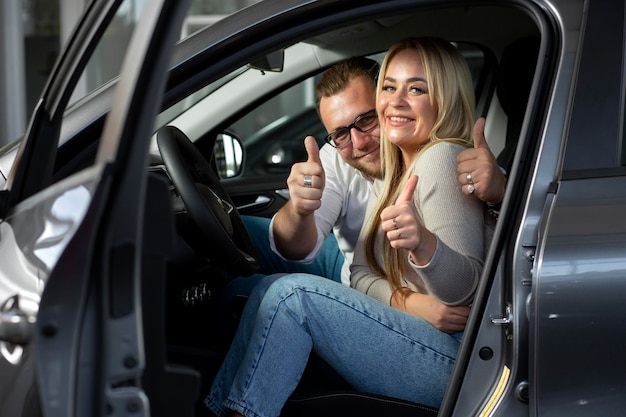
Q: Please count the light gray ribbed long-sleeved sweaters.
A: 1